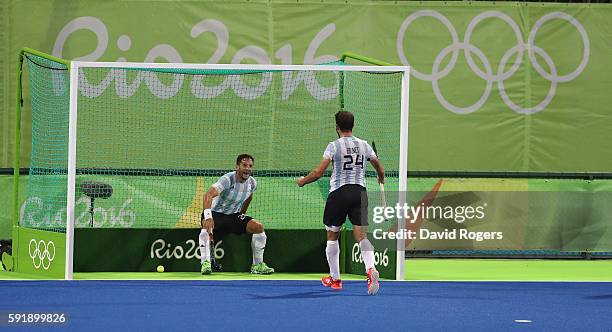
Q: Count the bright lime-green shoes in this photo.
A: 2